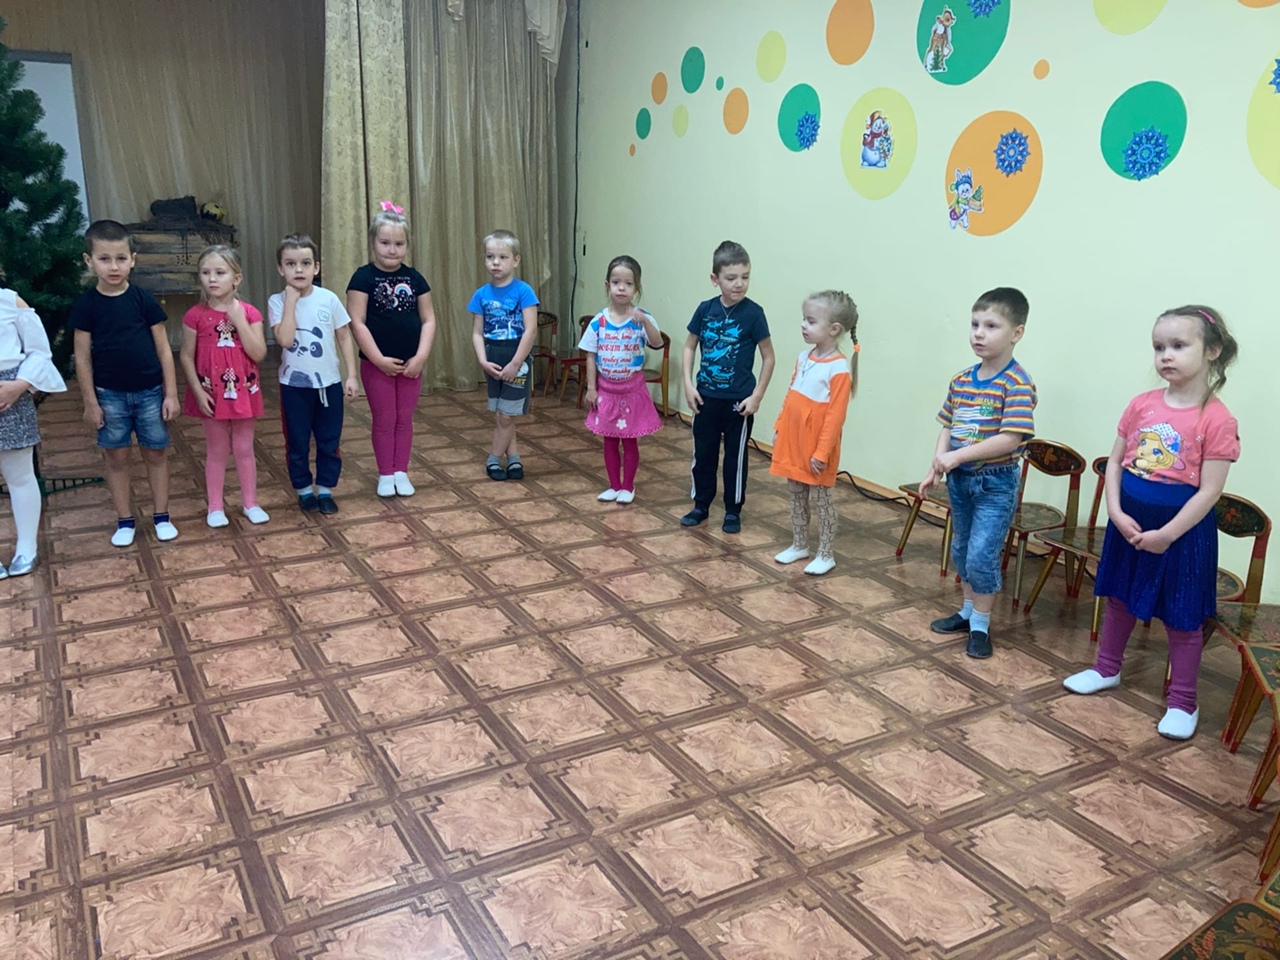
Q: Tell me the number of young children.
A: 11